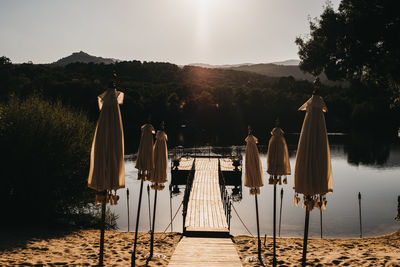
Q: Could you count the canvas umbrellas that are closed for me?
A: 6